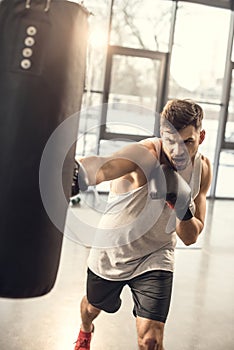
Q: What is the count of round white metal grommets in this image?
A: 4